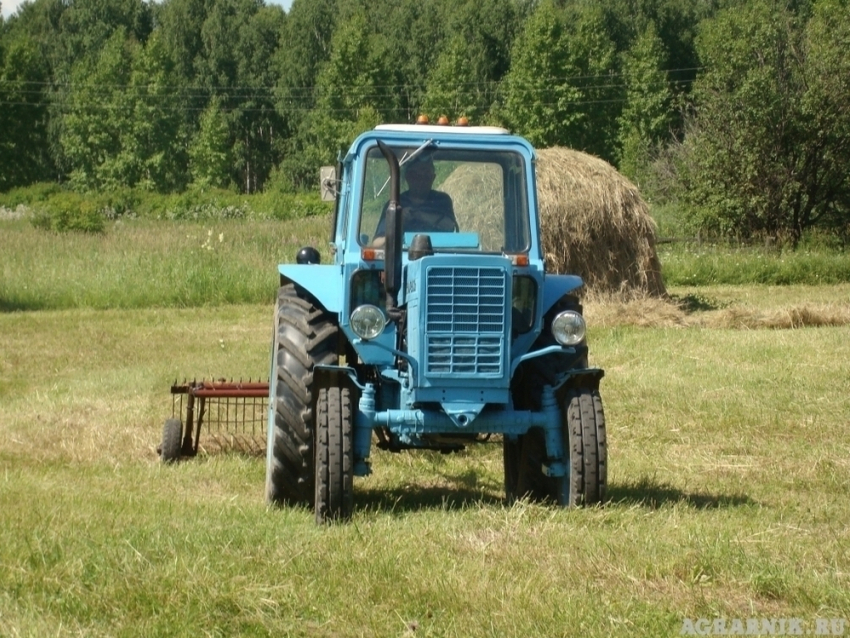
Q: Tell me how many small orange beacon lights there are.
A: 3